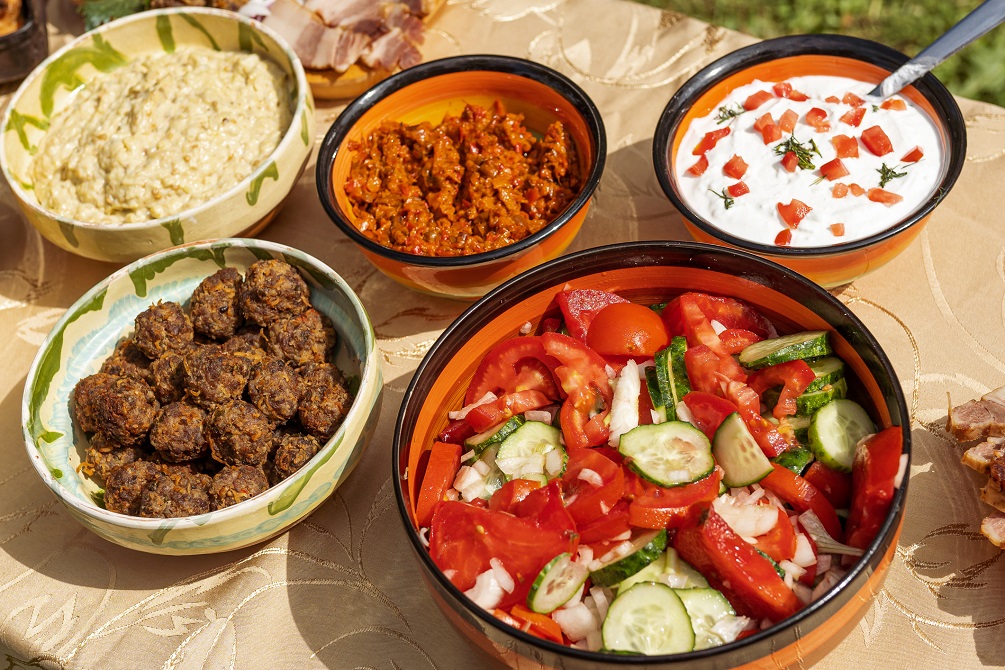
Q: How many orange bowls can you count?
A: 3